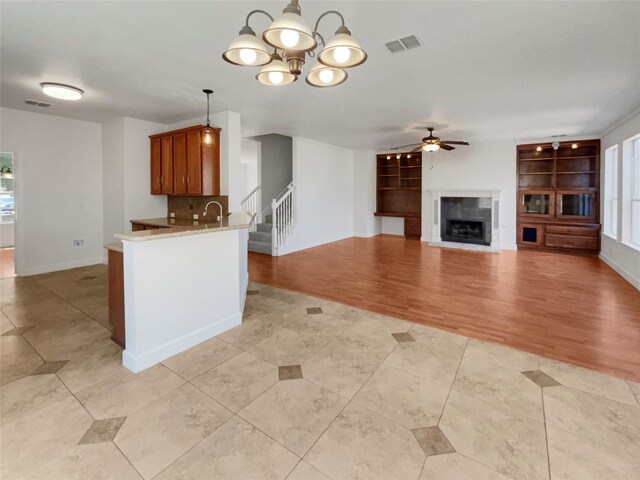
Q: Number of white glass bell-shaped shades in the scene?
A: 5